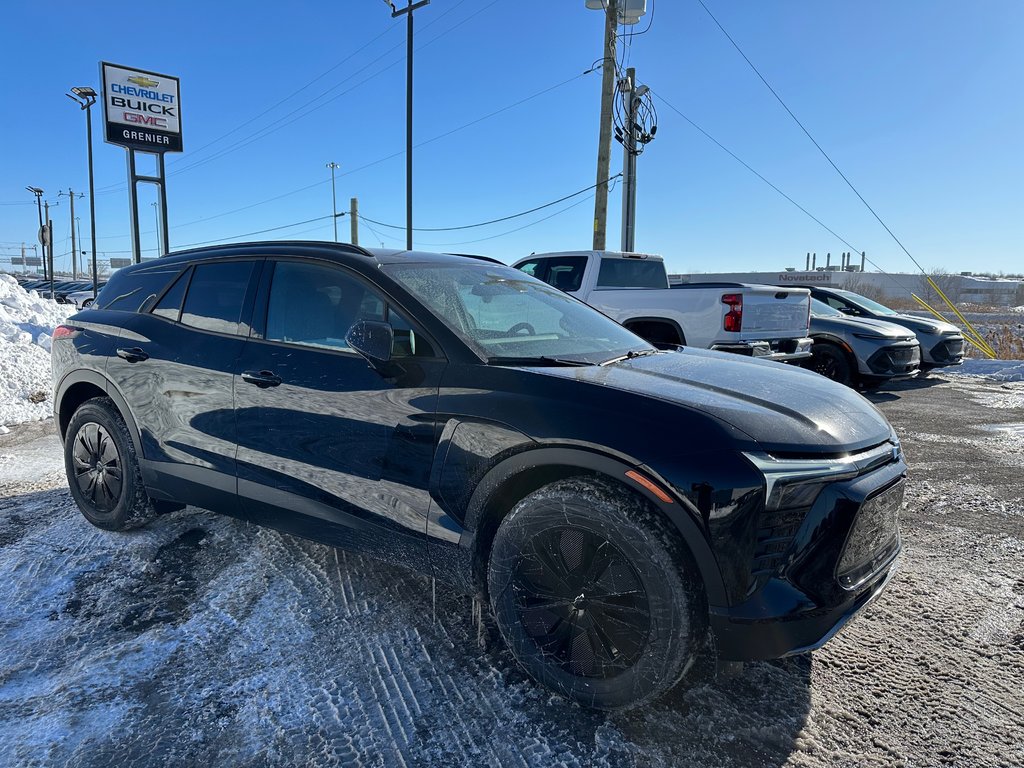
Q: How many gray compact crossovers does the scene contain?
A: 2